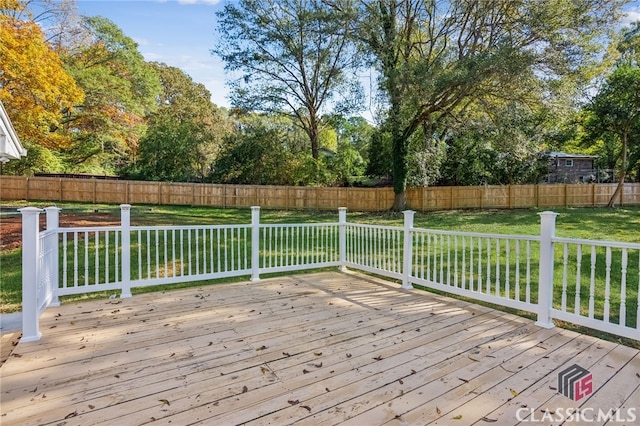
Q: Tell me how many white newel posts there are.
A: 7